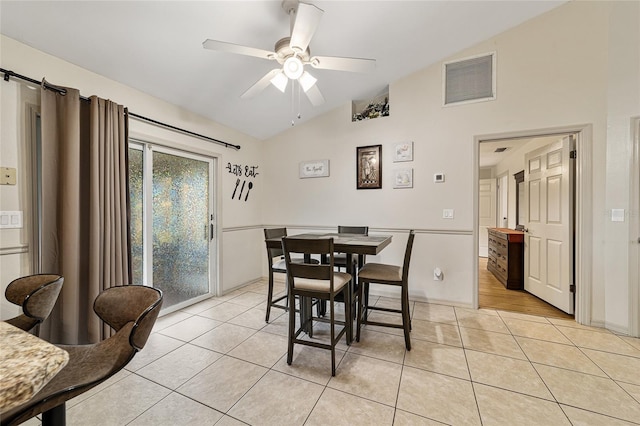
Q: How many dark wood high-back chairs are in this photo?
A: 4